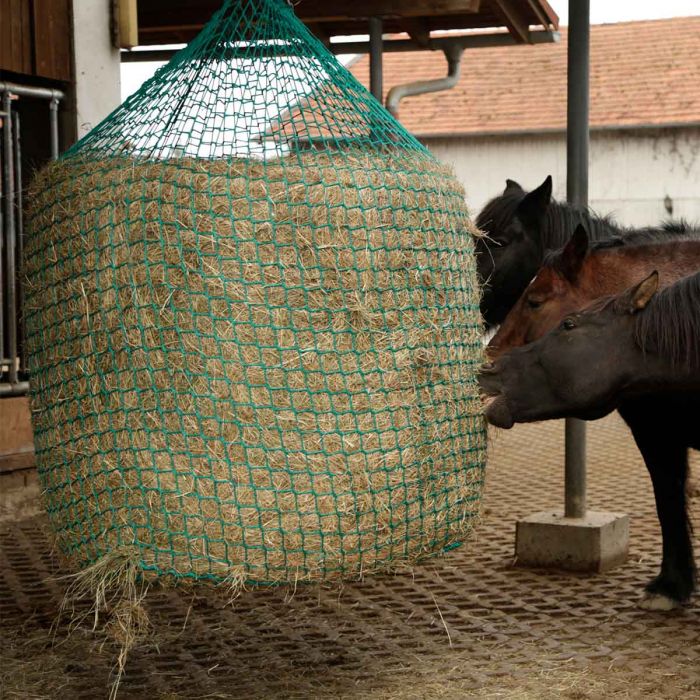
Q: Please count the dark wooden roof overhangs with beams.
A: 1